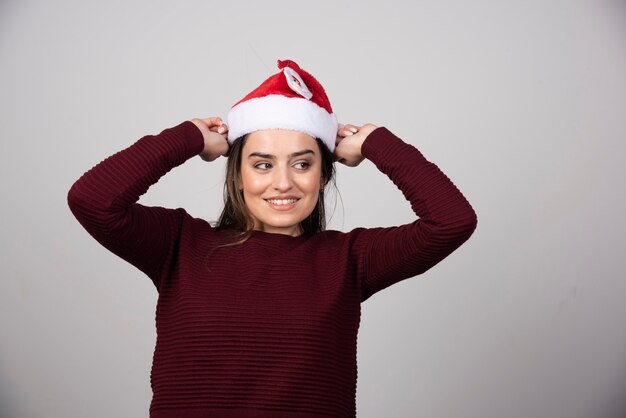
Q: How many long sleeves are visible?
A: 2